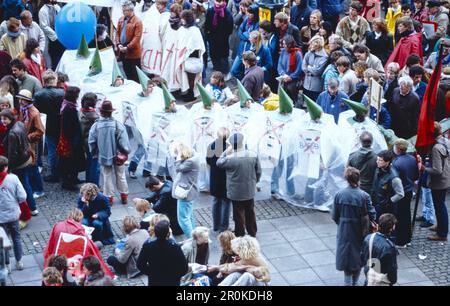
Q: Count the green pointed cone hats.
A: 10